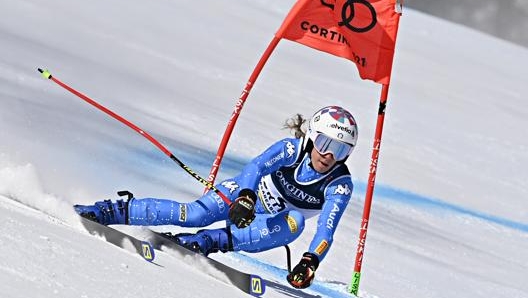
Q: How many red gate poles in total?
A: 2